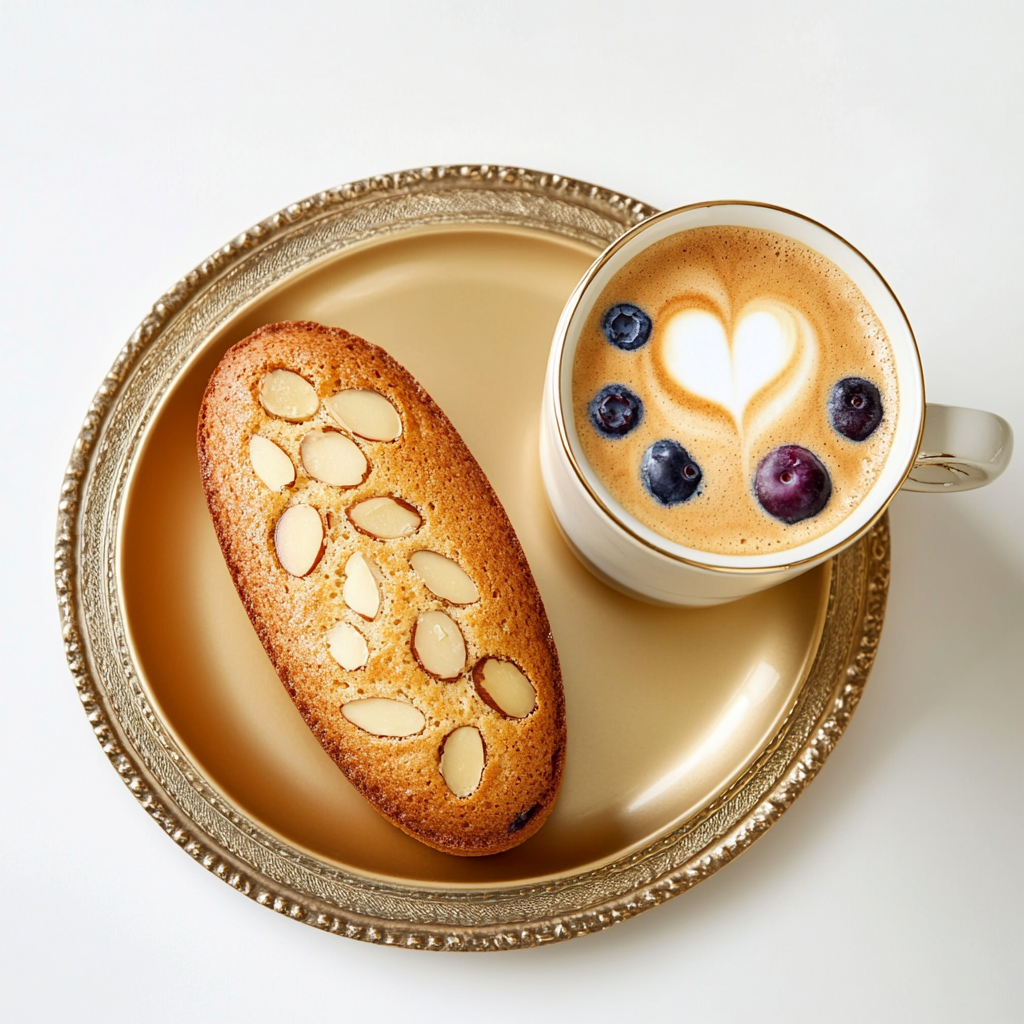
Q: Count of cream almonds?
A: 13